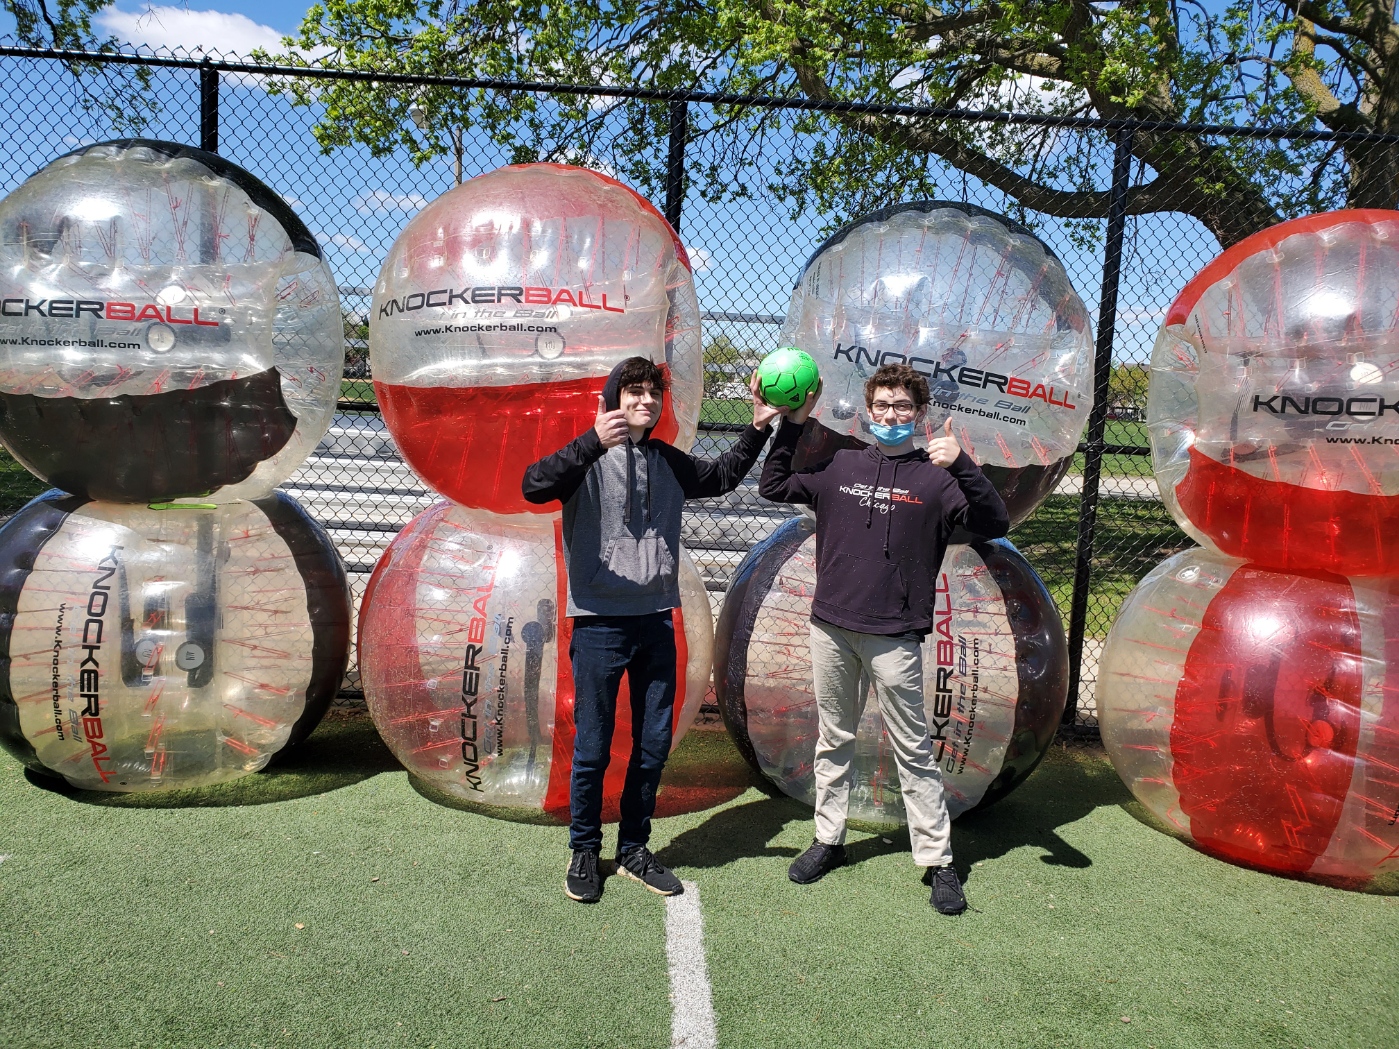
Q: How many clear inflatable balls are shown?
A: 8